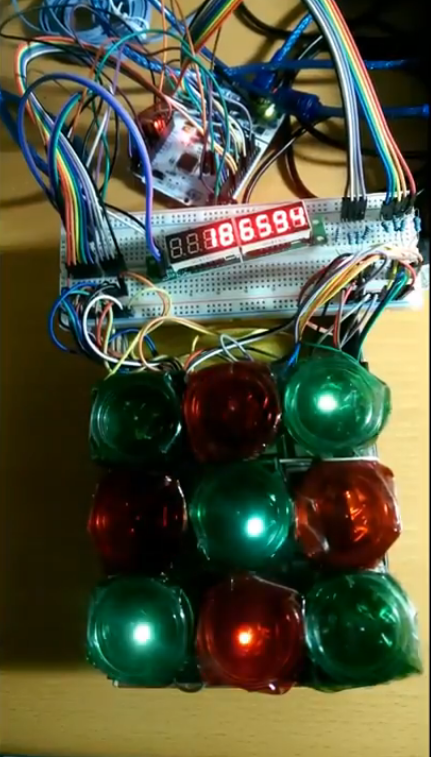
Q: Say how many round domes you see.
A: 9